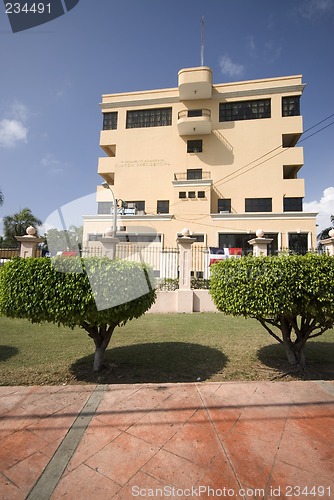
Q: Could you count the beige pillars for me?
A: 5